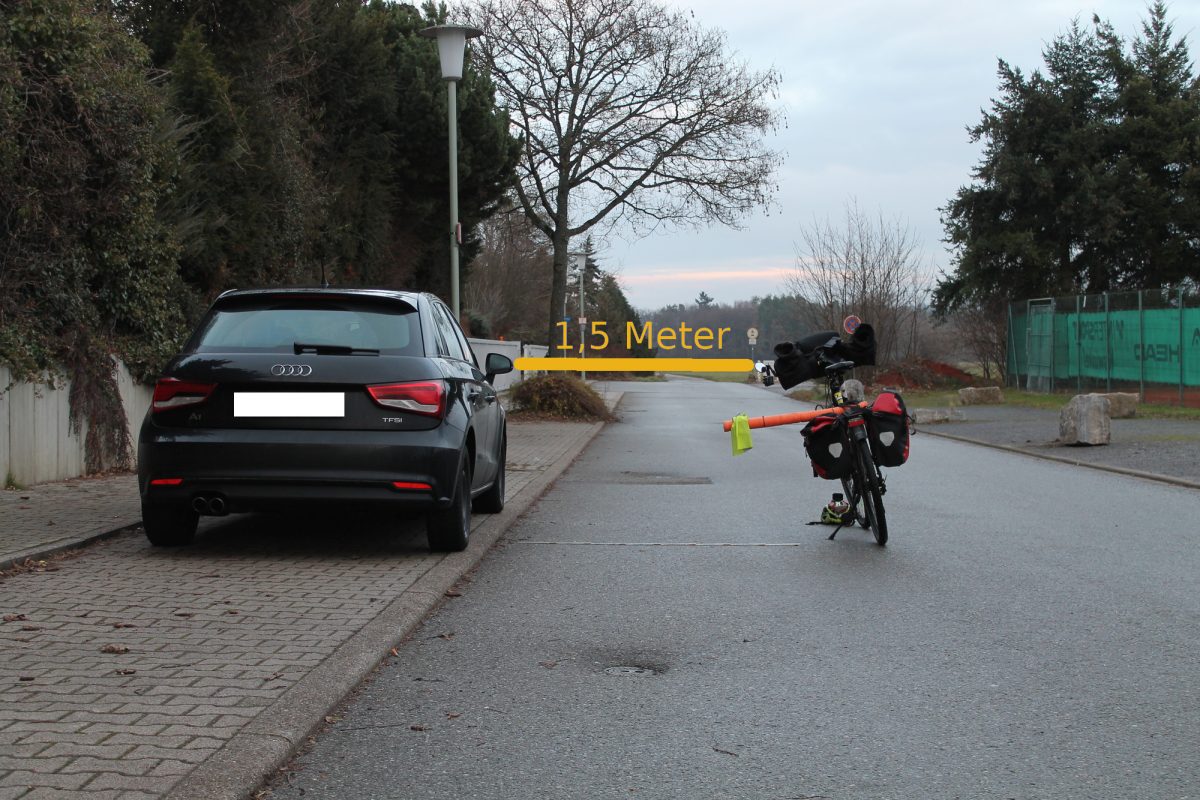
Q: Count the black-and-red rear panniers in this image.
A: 2